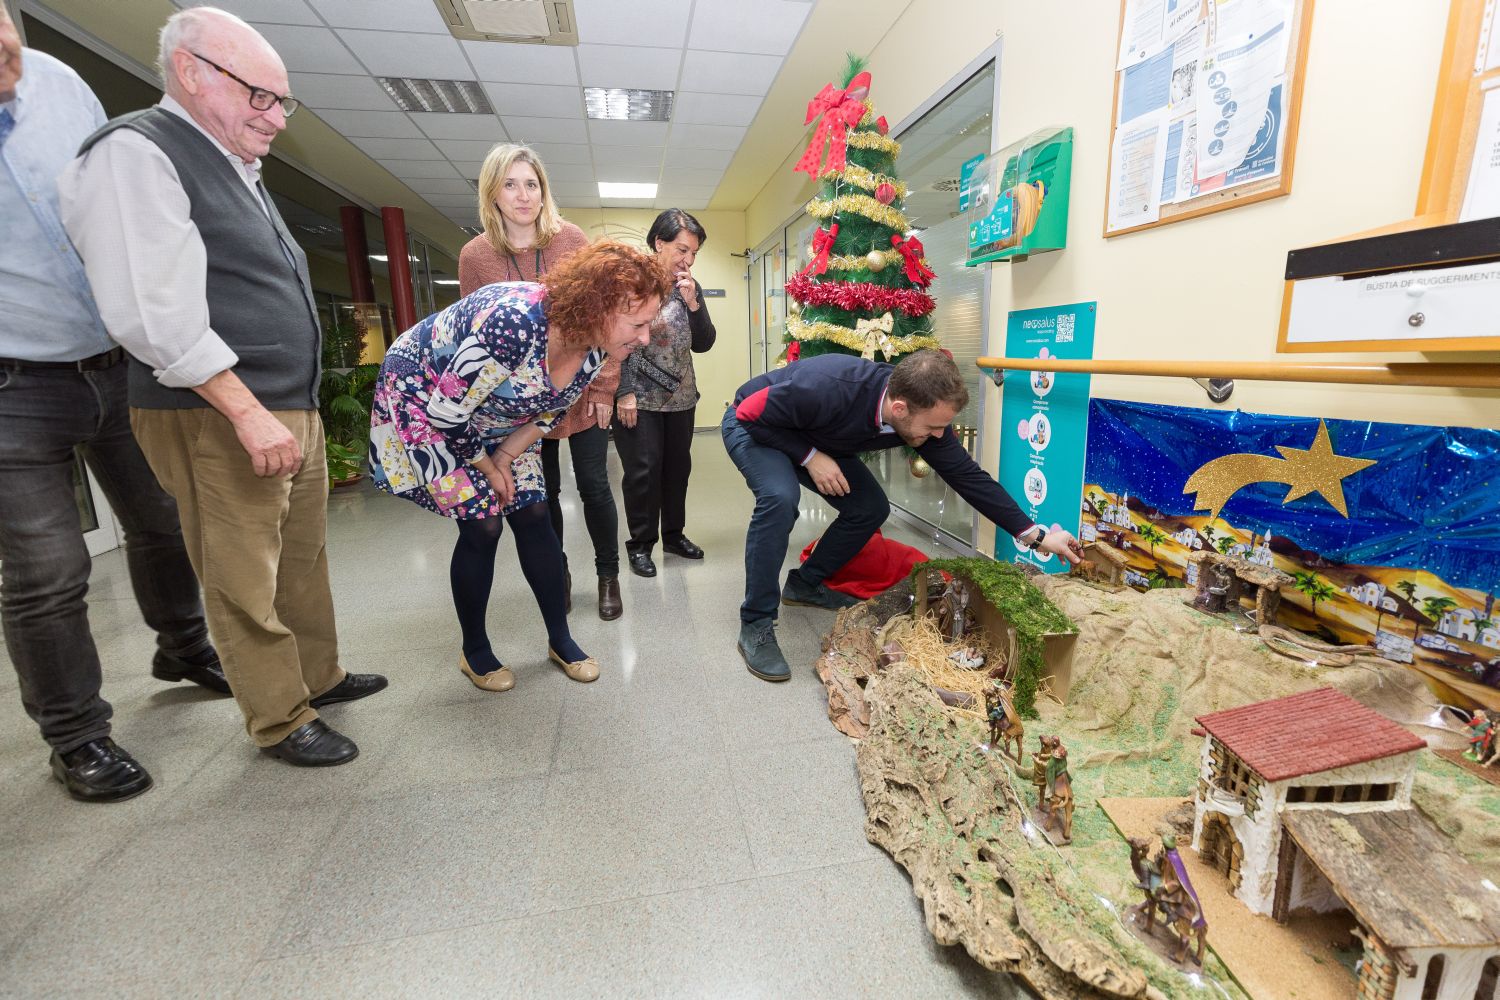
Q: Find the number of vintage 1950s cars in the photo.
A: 0